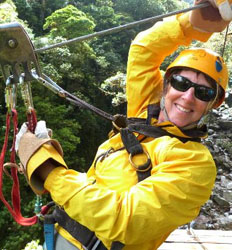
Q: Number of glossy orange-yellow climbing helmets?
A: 1